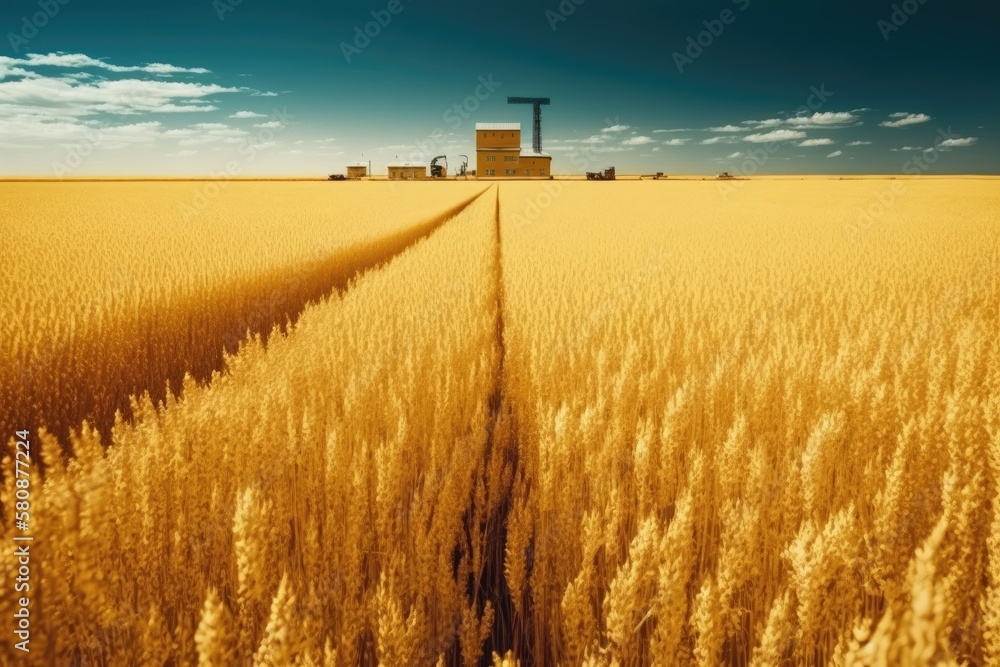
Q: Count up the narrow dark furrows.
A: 2